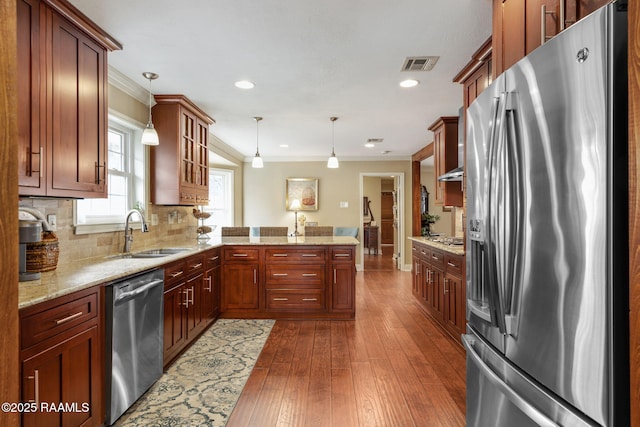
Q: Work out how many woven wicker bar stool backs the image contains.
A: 3